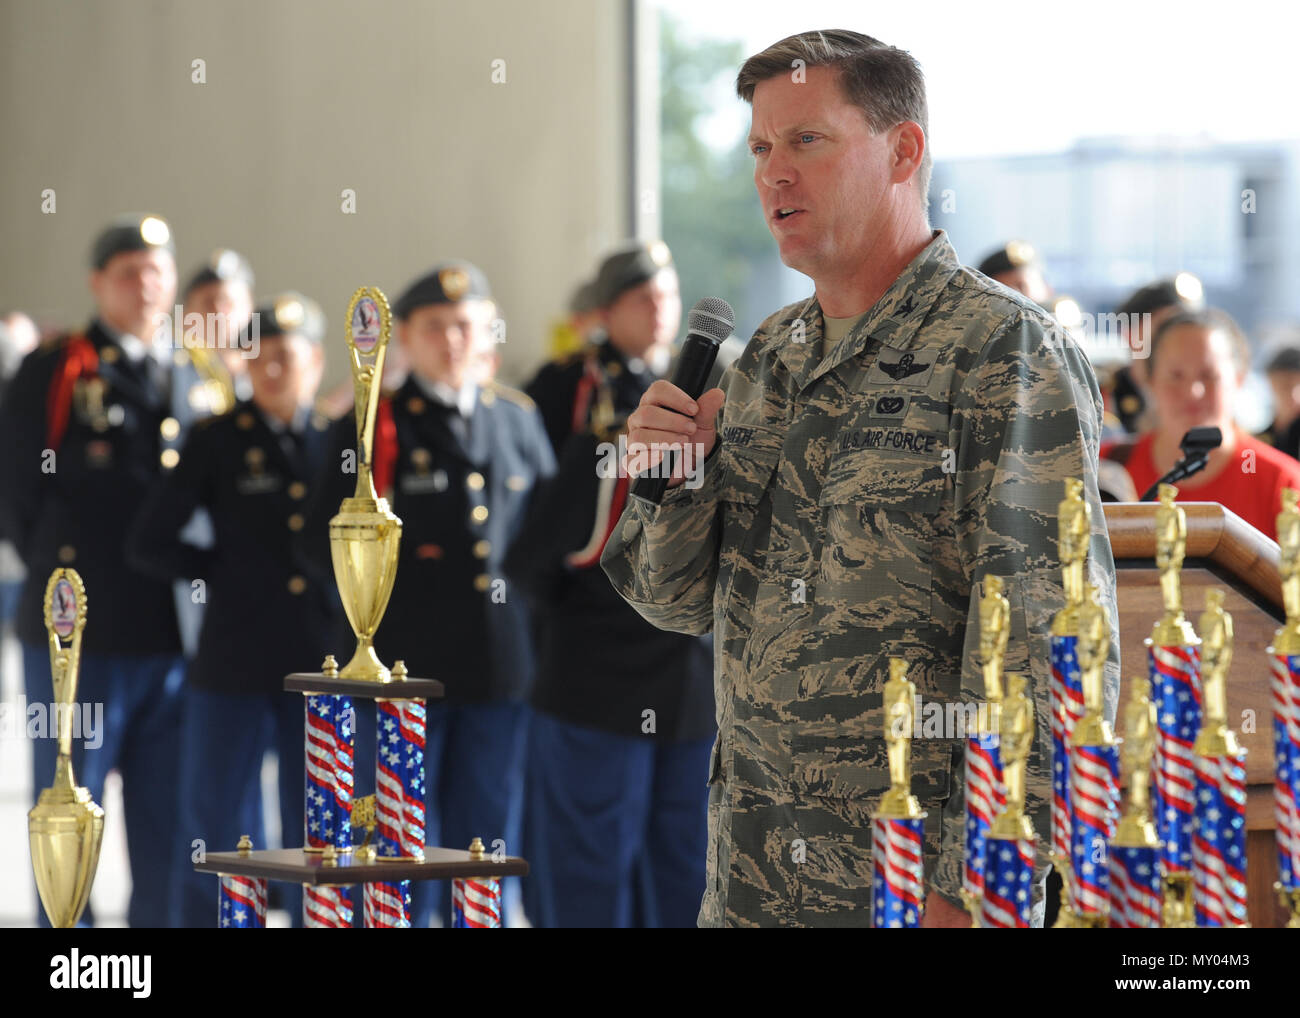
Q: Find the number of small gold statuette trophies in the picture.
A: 9